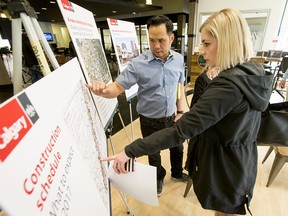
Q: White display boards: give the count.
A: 3